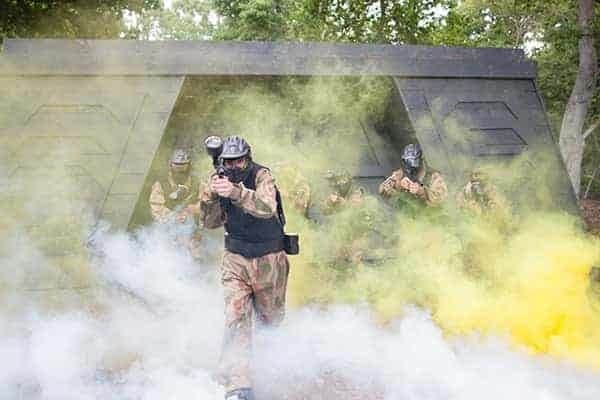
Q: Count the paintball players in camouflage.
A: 6